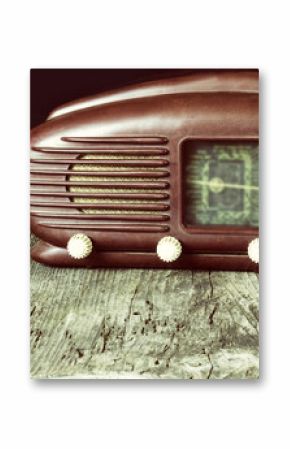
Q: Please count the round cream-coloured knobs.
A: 3